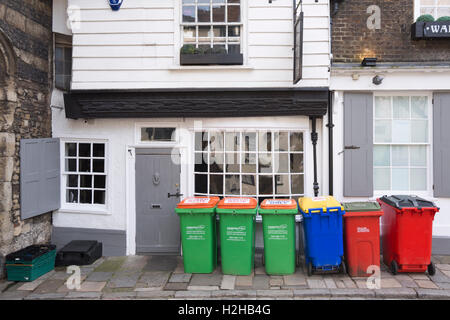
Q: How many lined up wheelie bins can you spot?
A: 6